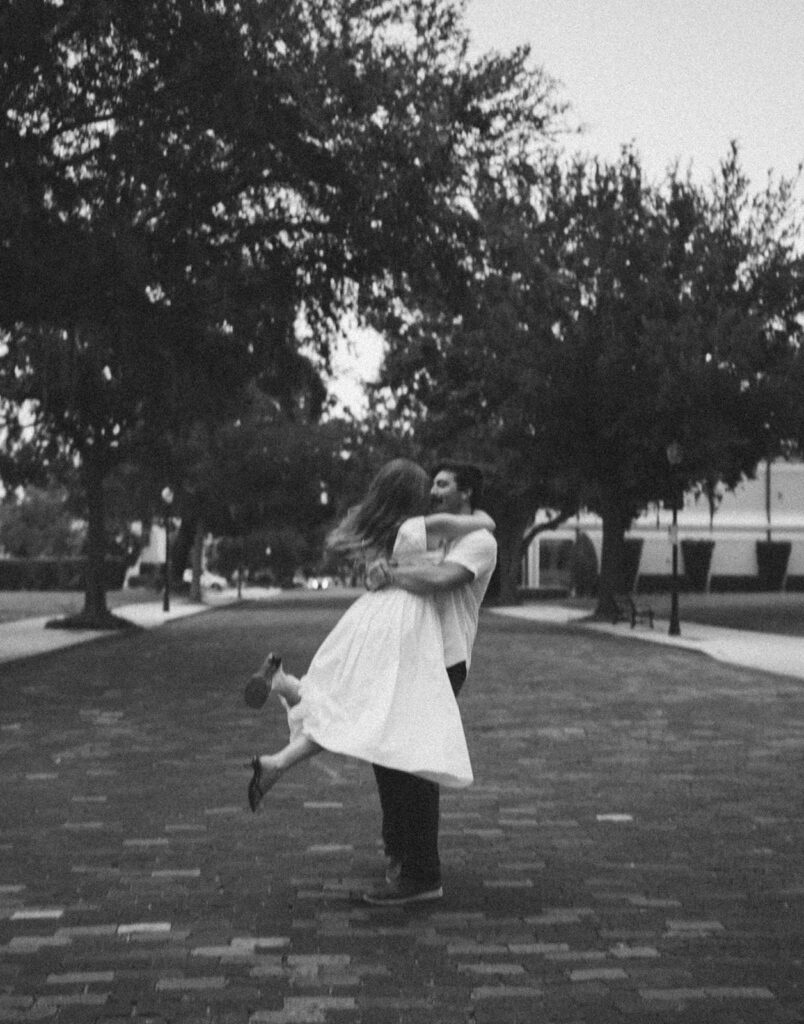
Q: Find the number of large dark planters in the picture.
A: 3